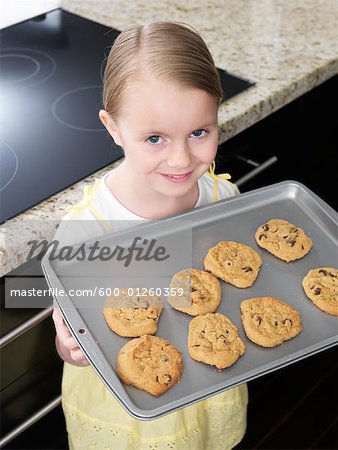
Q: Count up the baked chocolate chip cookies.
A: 8